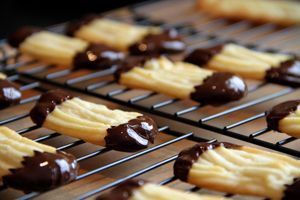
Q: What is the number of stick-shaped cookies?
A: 11